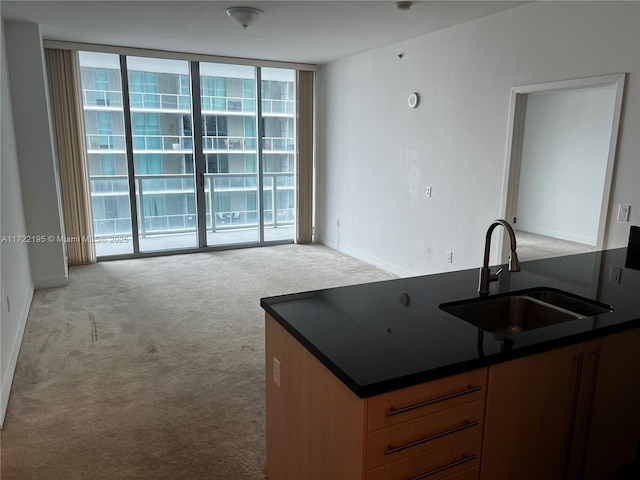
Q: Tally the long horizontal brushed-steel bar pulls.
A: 3